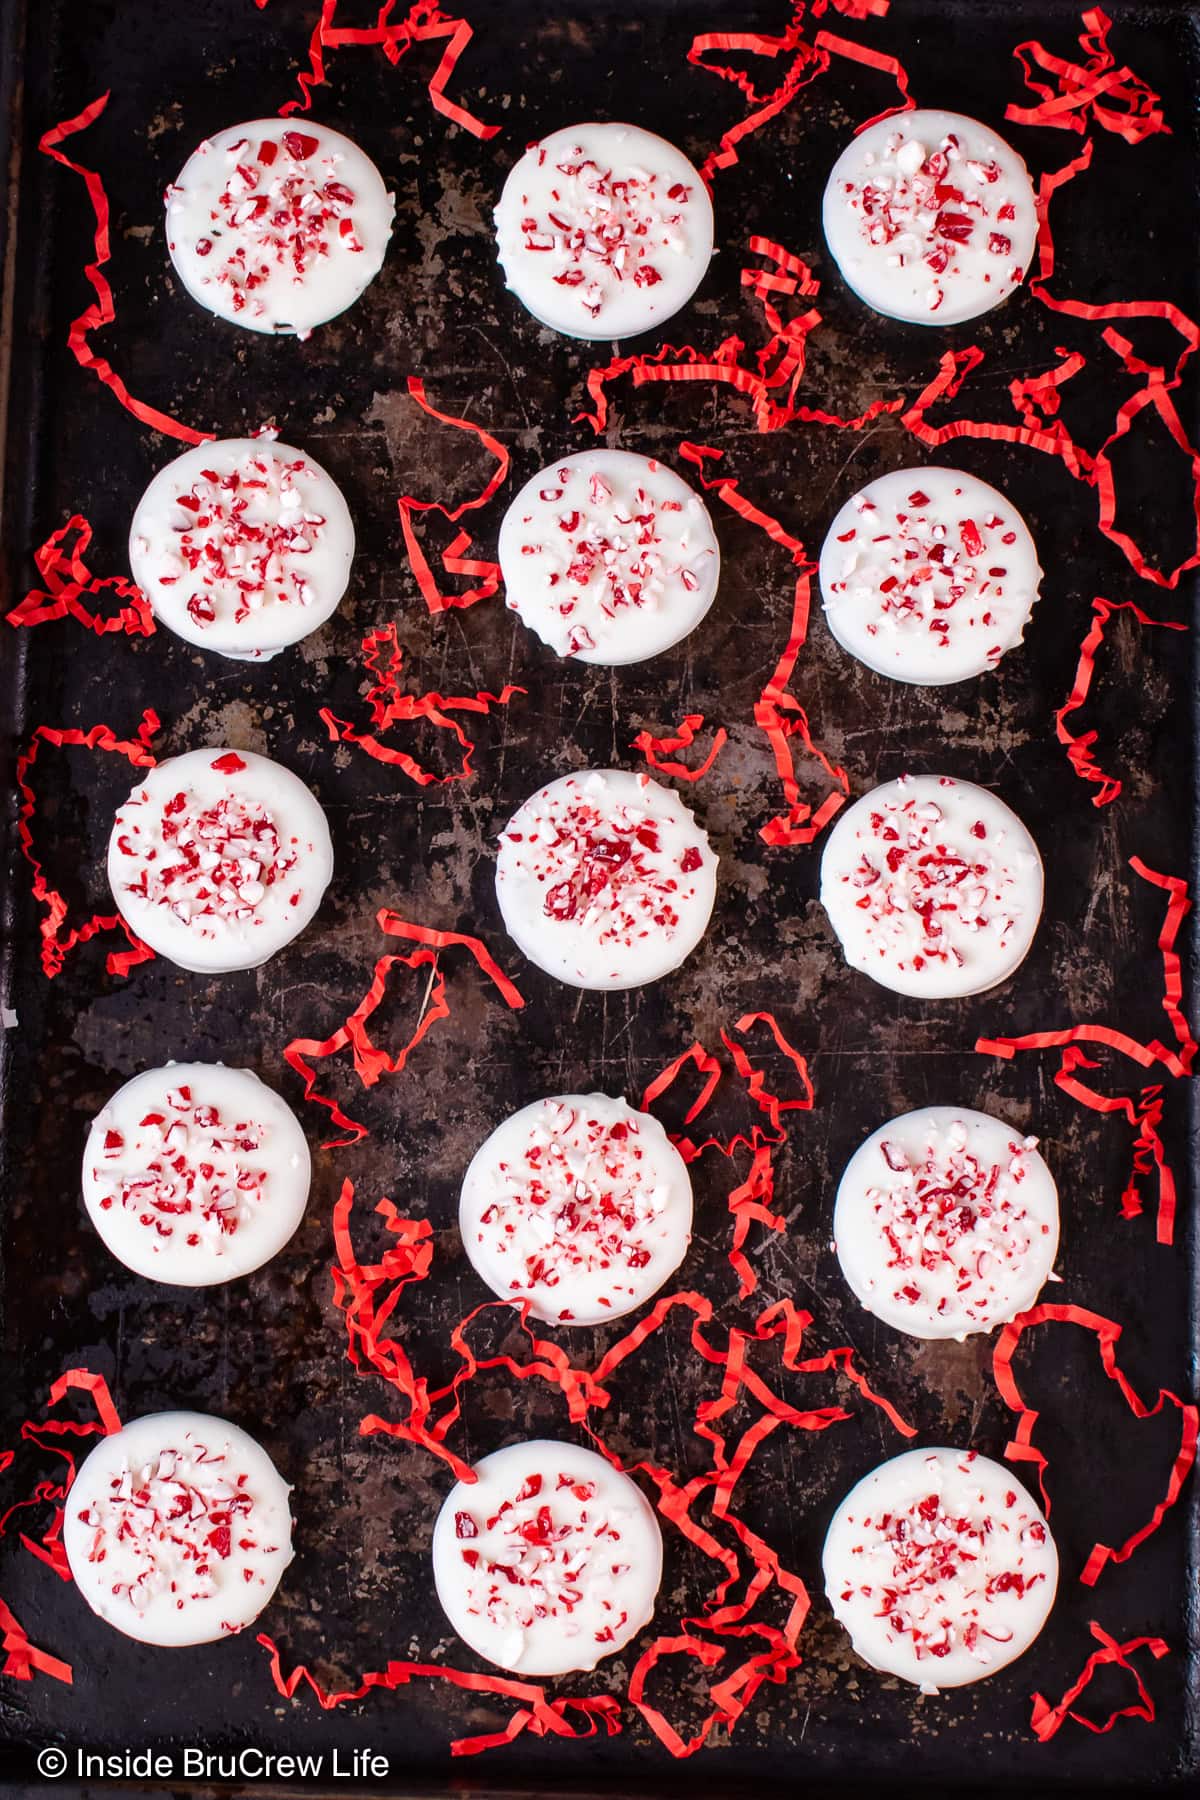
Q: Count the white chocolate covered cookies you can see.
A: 15